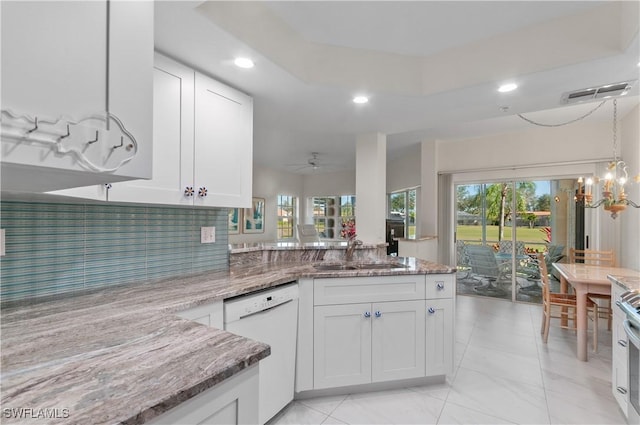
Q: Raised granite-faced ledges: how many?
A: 1